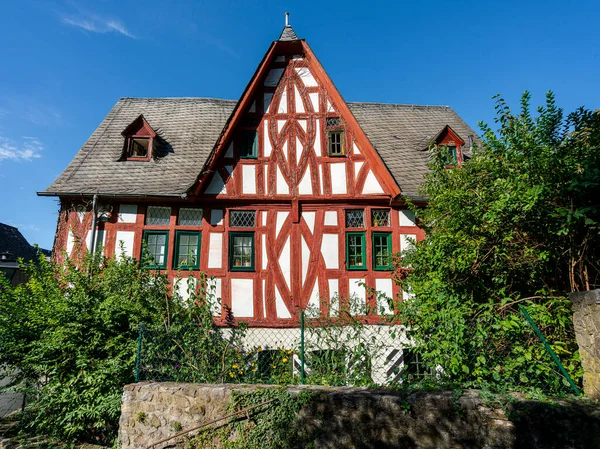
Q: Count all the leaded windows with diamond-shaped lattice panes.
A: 6